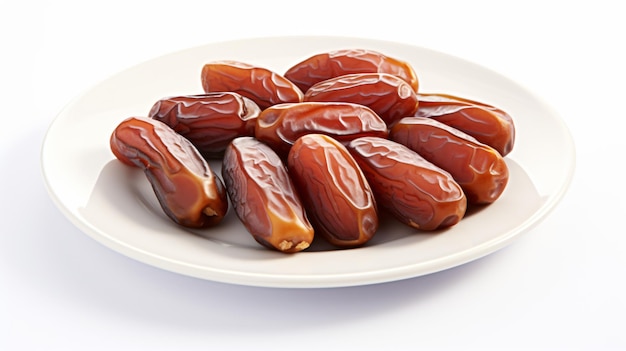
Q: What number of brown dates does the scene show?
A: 11